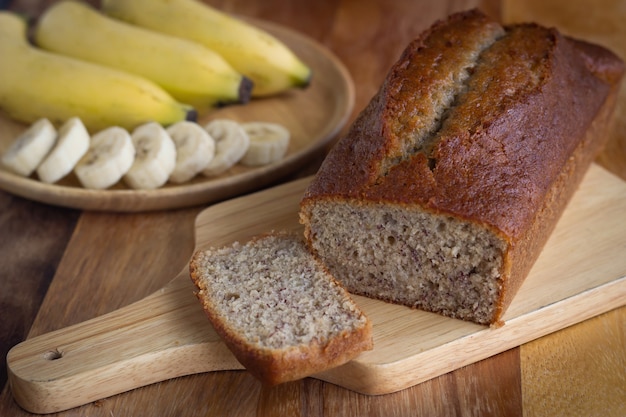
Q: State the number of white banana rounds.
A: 7